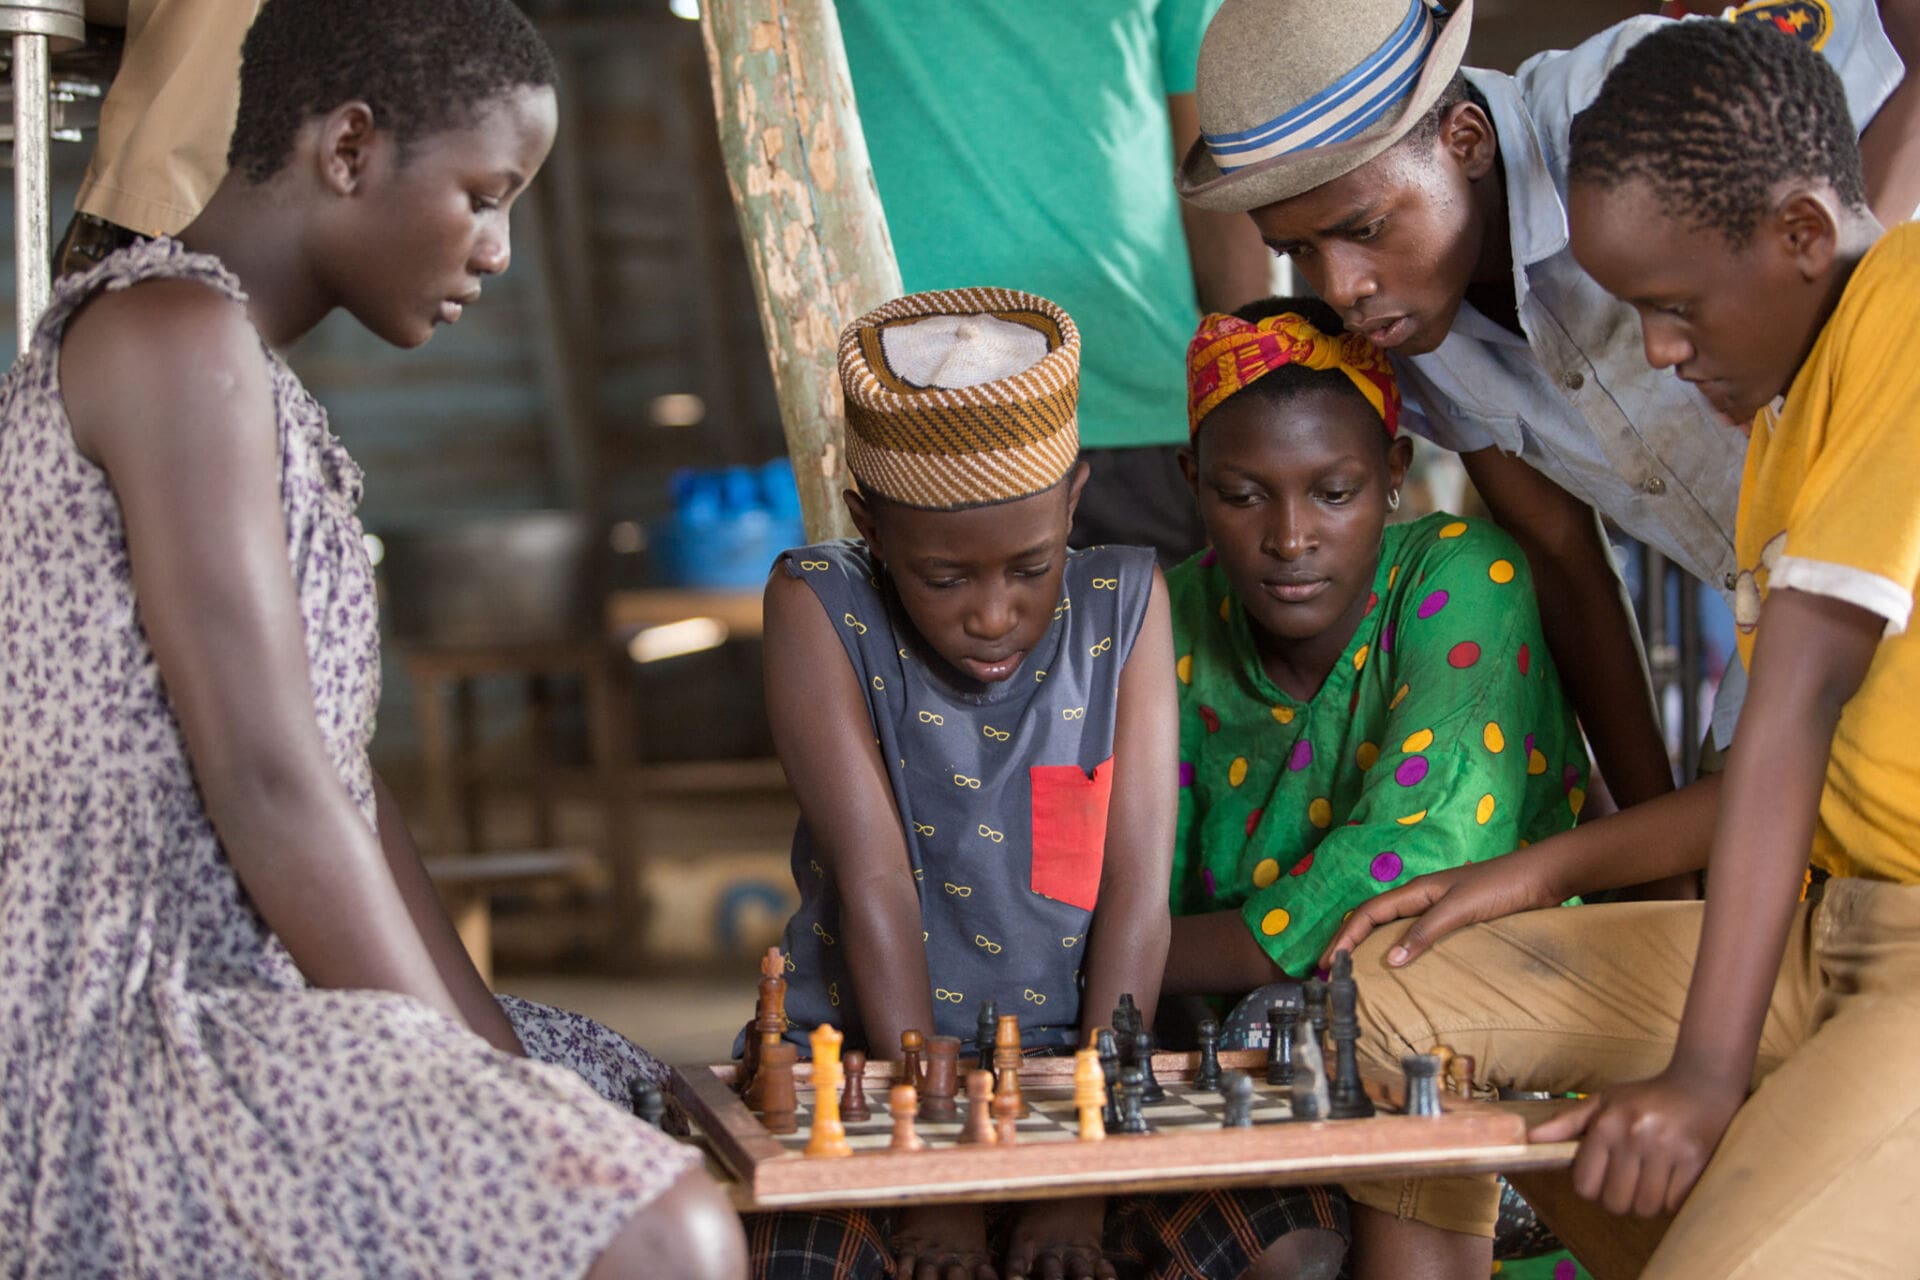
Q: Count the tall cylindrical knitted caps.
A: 1